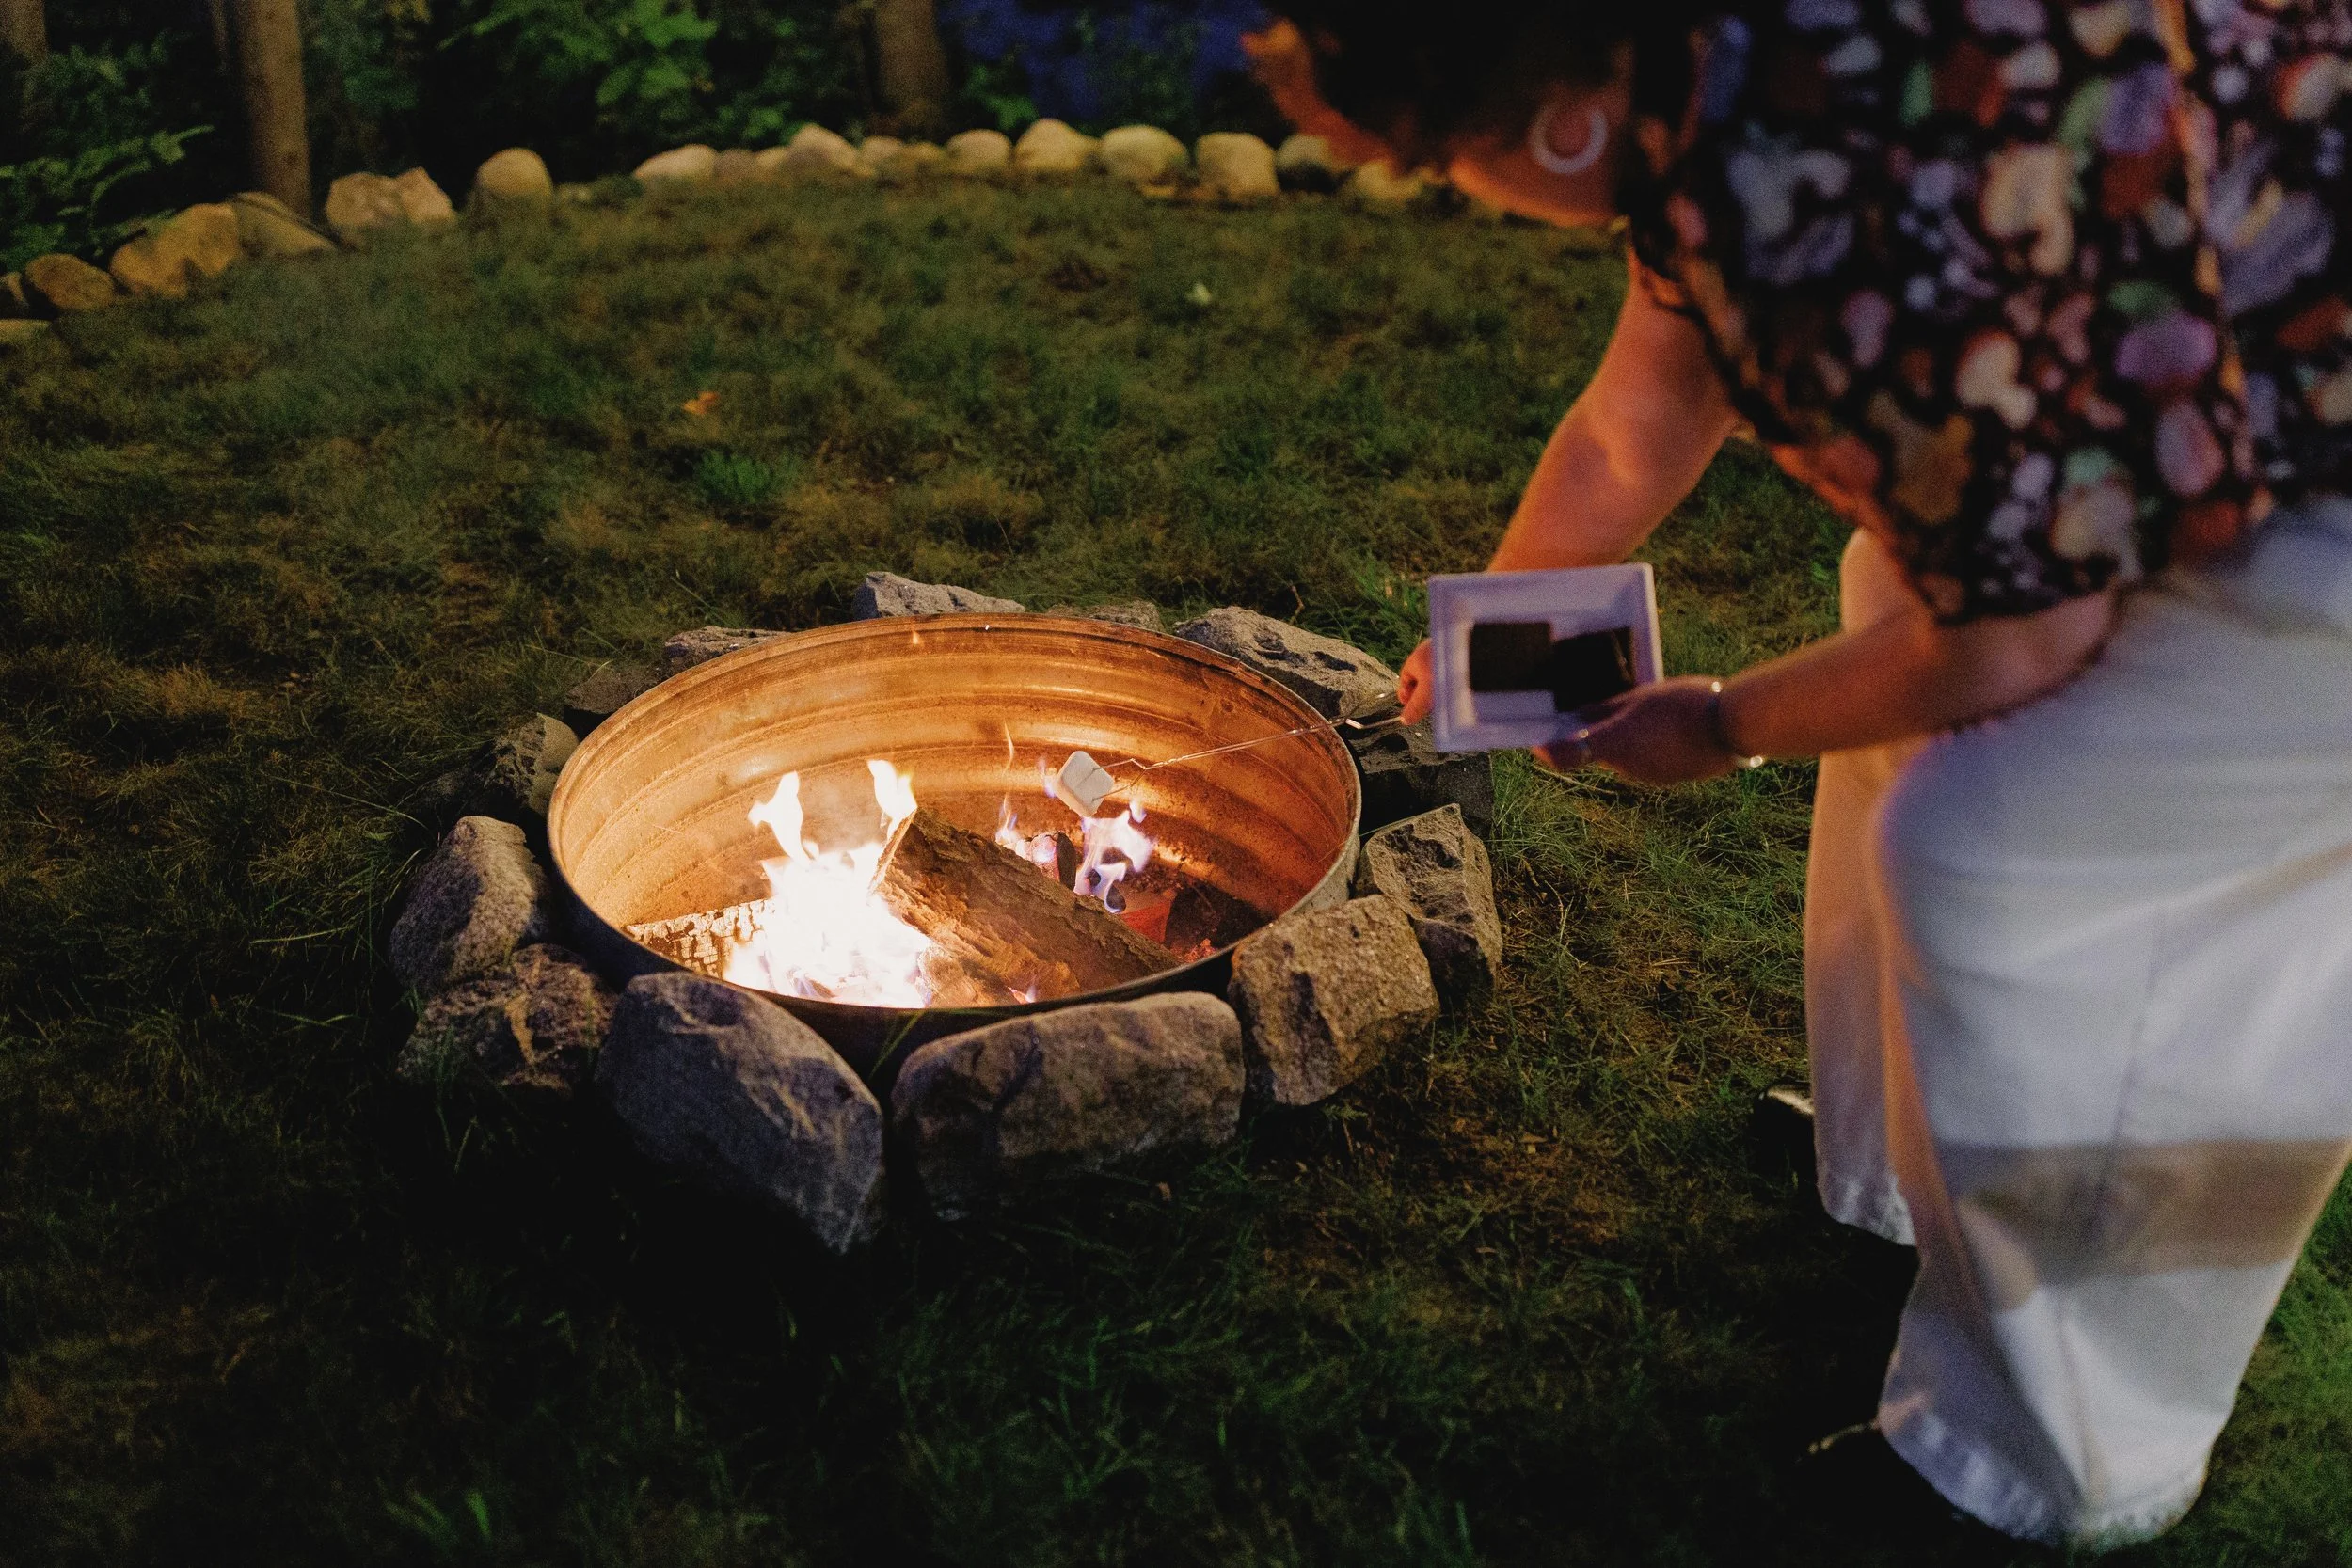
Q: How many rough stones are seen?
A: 13